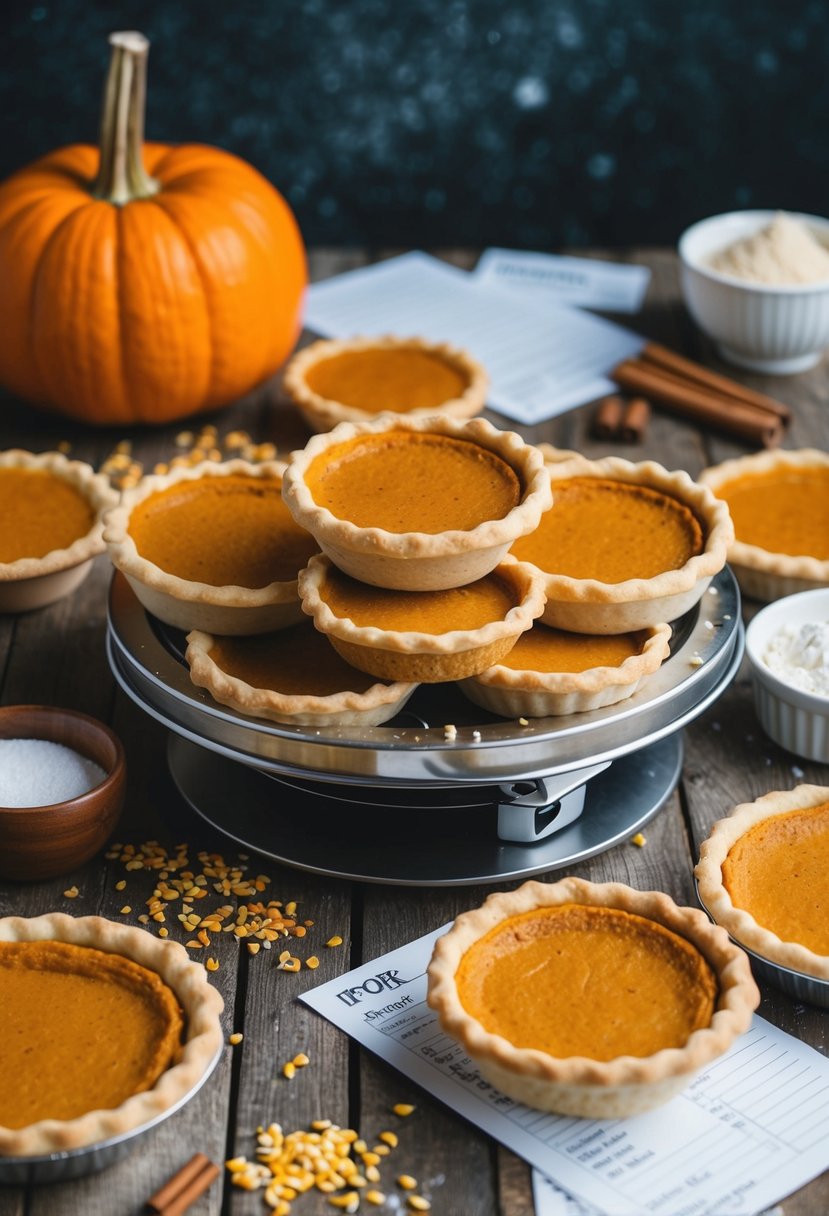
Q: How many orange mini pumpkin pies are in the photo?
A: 12